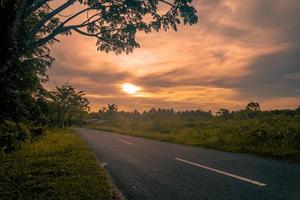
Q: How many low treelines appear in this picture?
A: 1